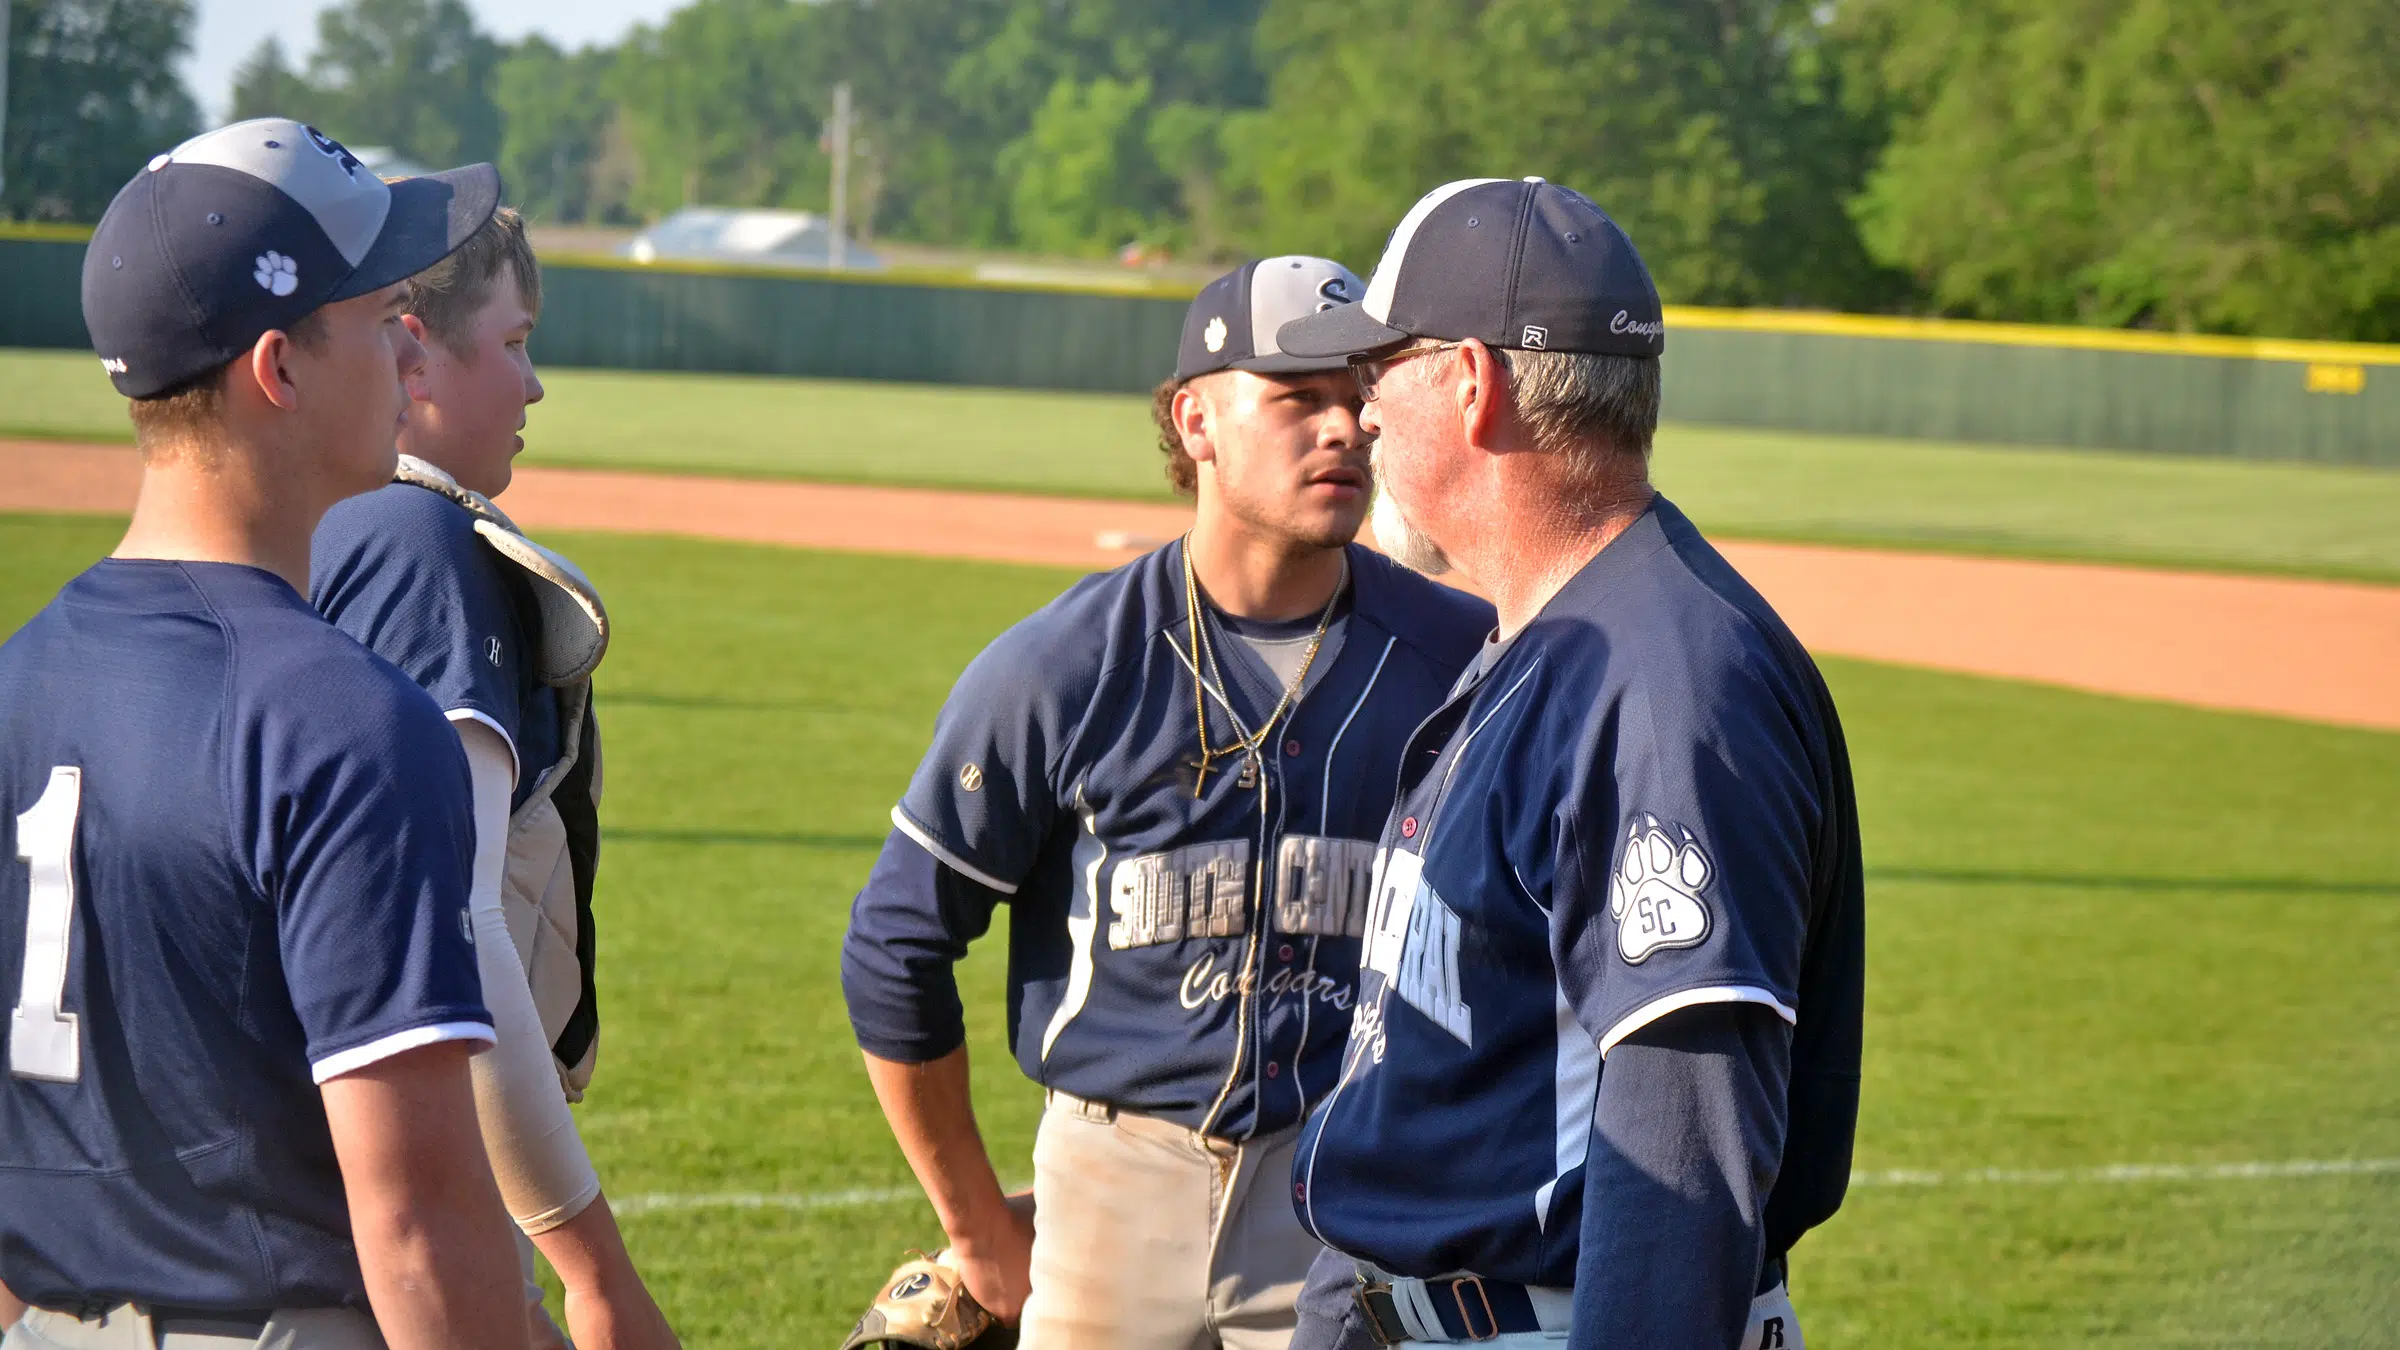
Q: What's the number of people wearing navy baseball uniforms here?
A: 4